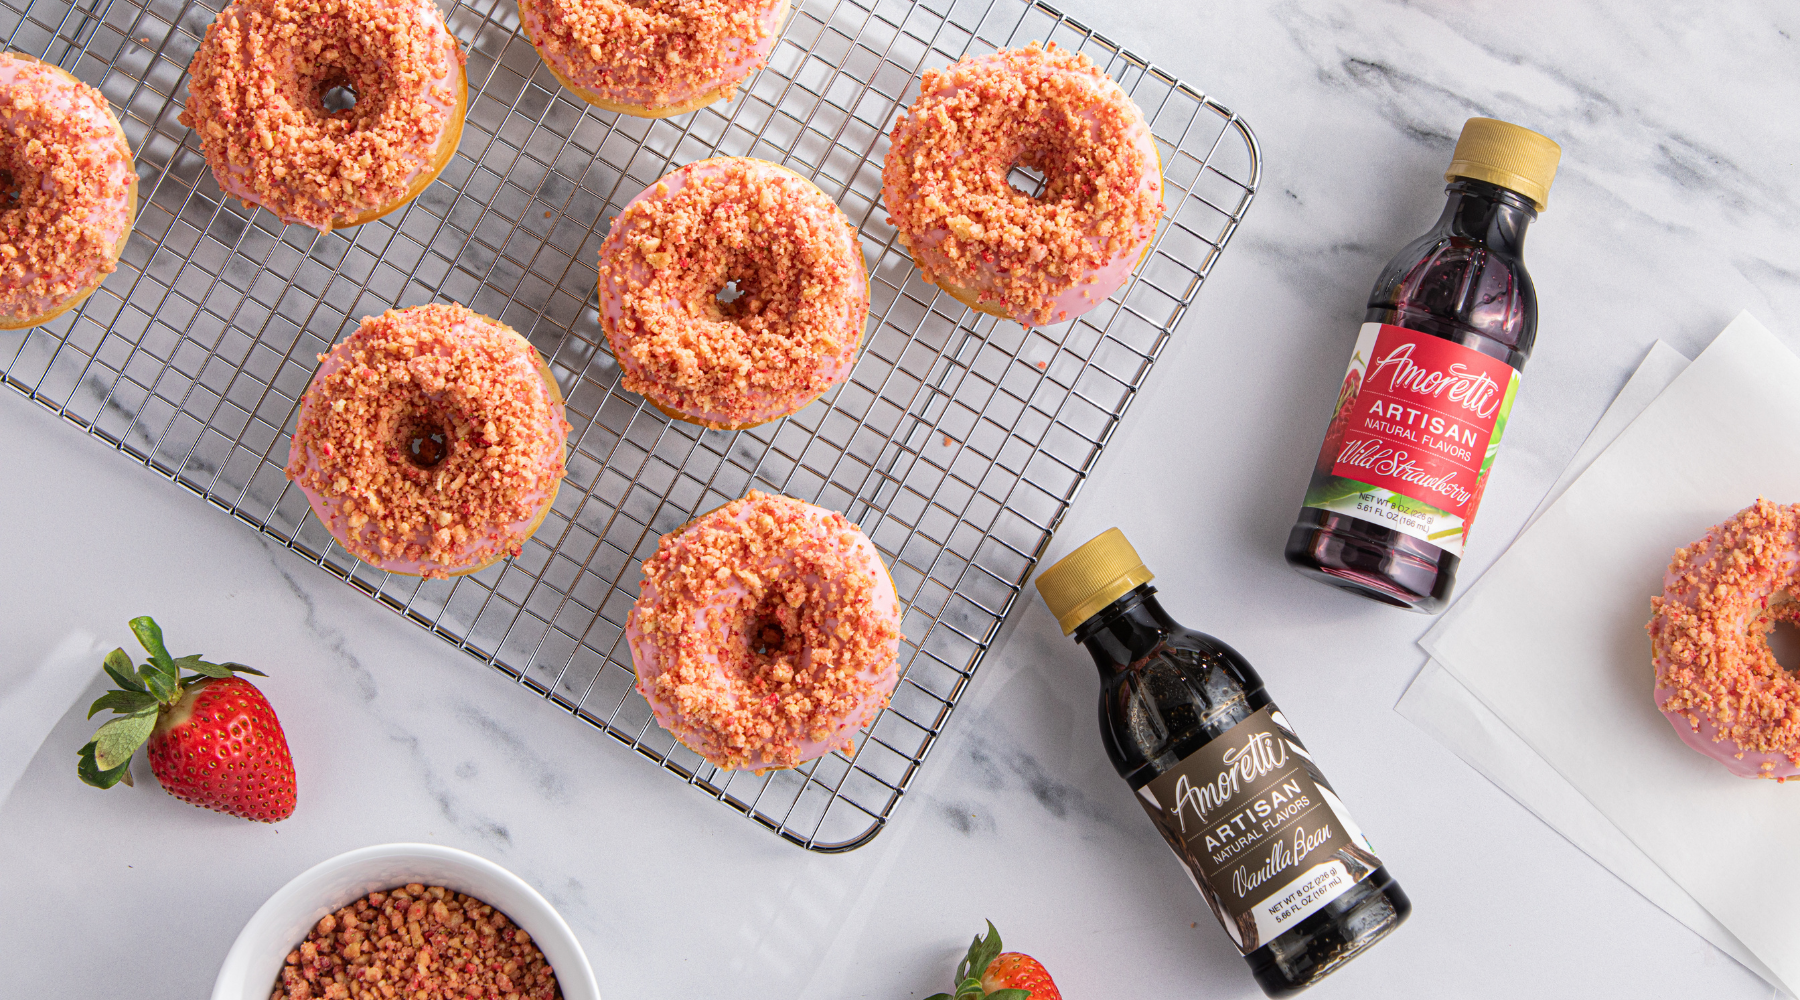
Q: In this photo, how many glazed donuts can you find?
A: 8